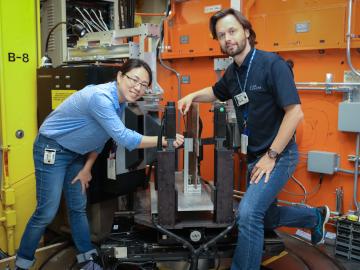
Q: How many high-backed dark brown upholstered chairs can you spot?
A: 0